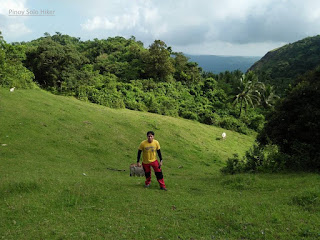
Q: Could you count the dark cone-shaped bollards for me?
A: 0